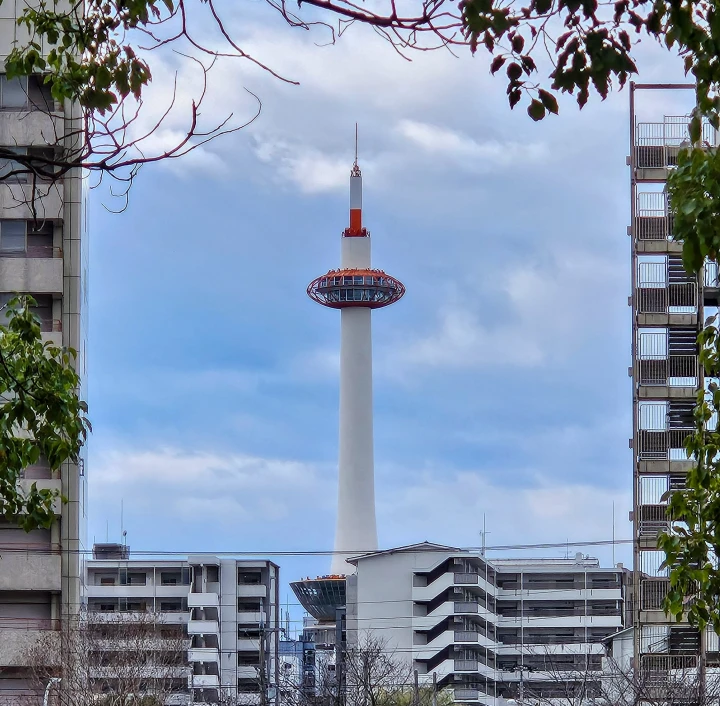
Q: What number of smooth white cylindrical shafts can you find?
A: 1